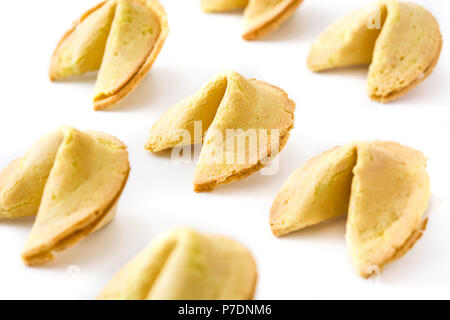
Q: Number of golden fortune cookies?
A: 7